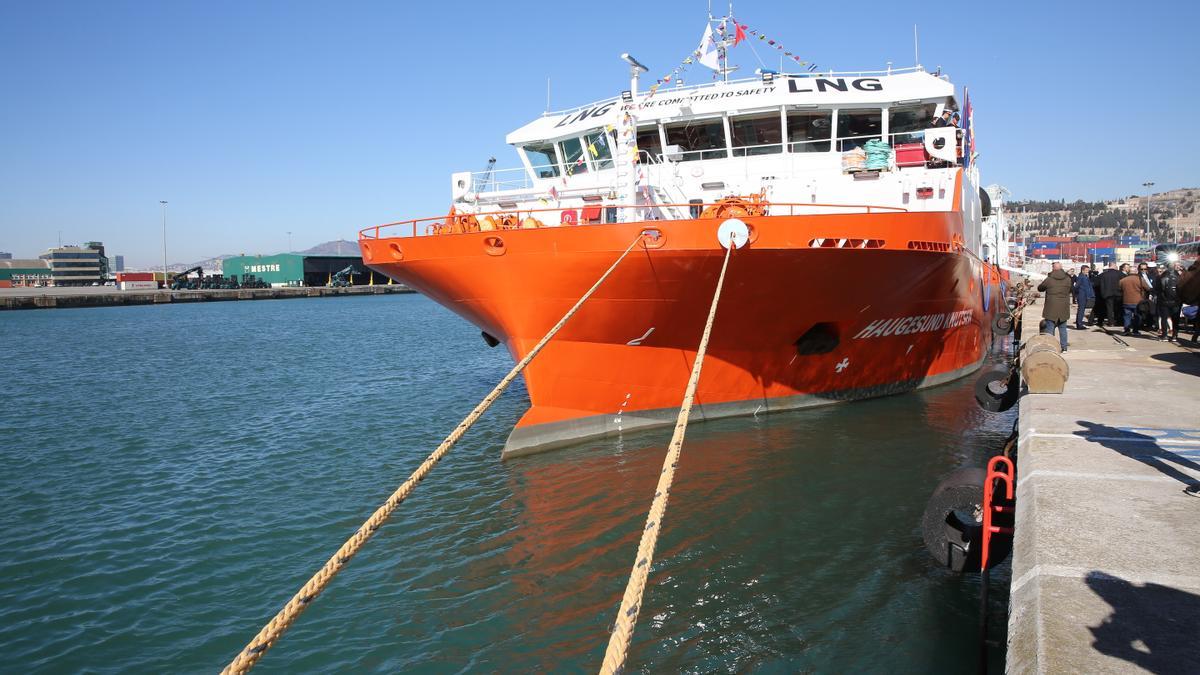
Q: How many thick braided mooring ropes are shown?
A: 2